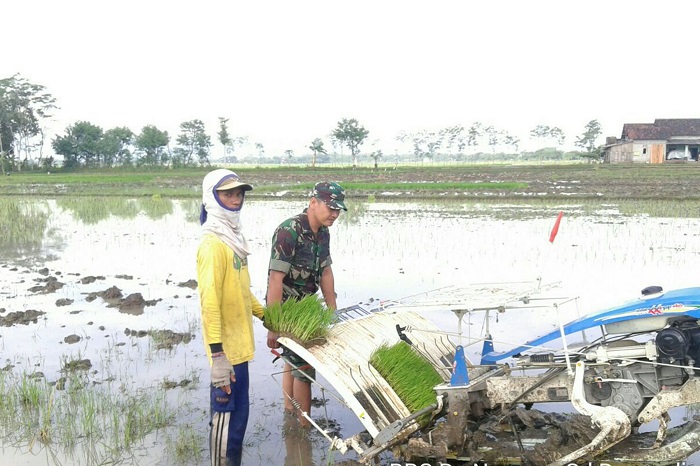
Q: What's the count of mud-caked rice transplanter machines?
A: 1